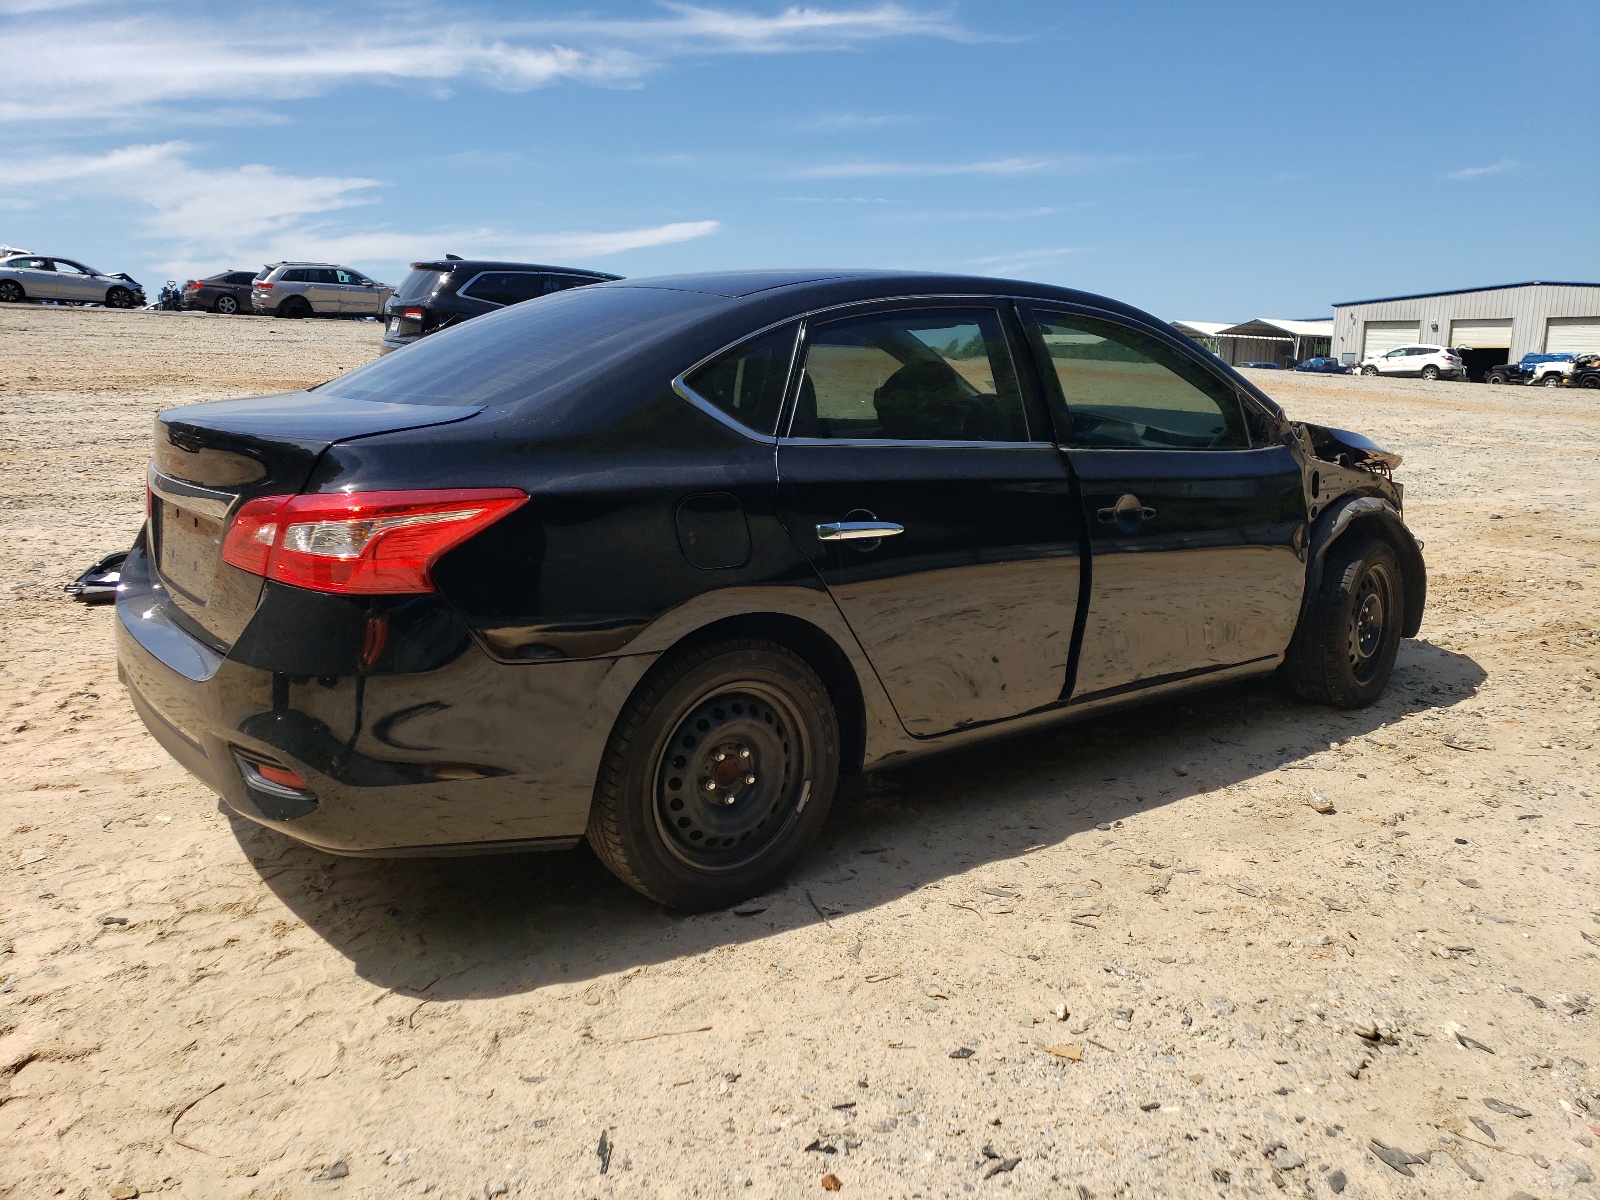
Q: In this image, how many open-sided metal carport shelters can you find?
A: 2